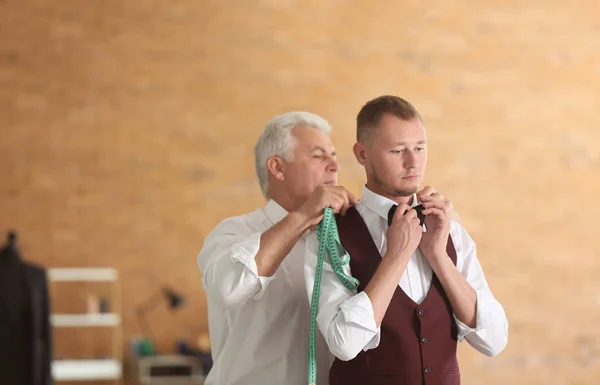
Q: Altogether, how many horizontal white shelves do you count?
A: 3